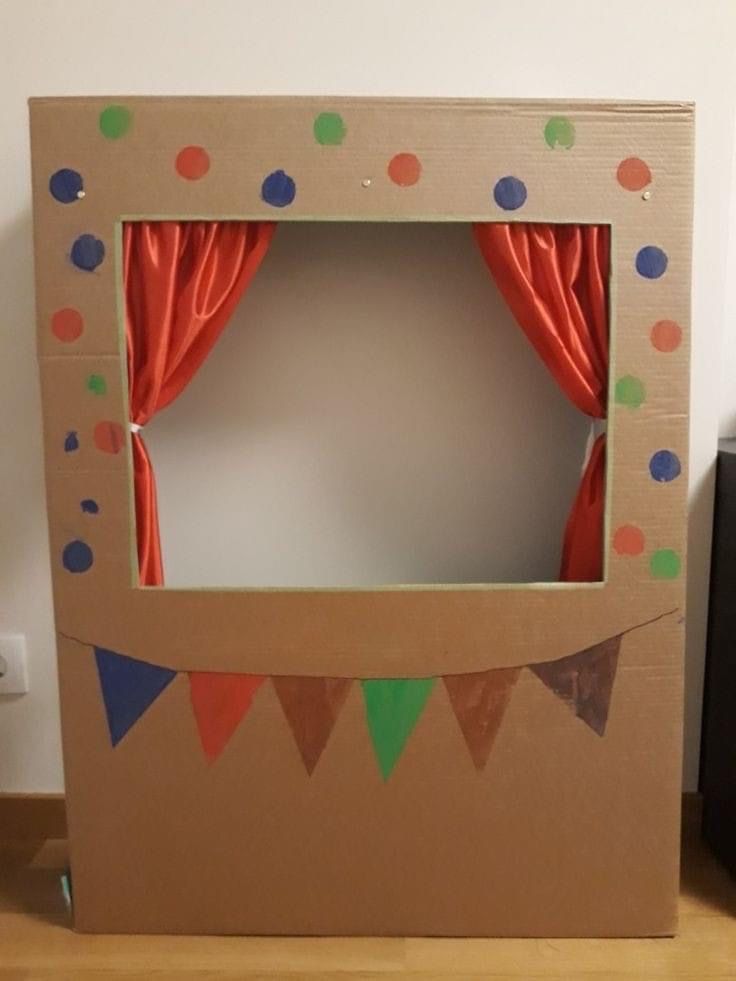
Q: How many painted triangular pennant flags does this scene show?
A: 6